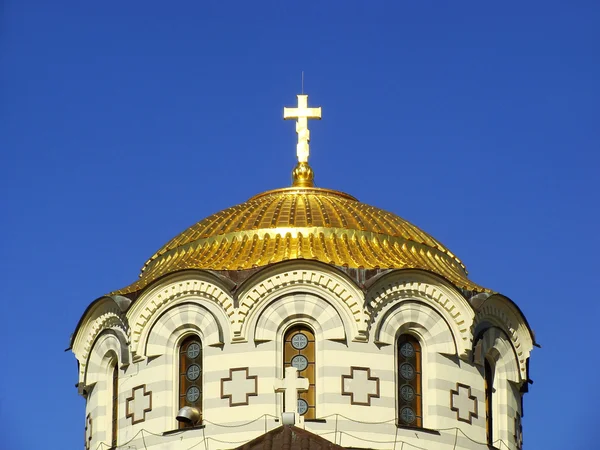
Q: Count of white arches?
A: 5